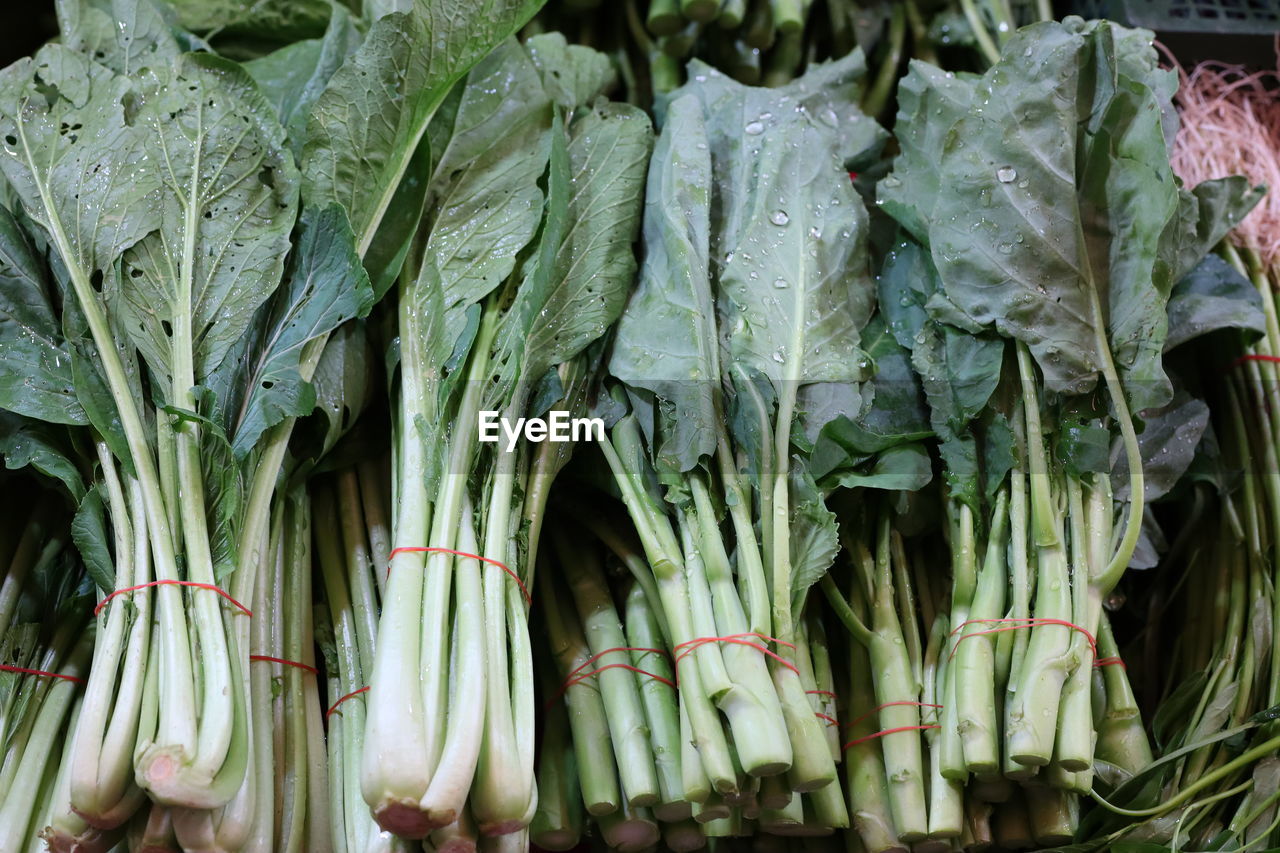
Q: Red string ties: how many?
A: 12